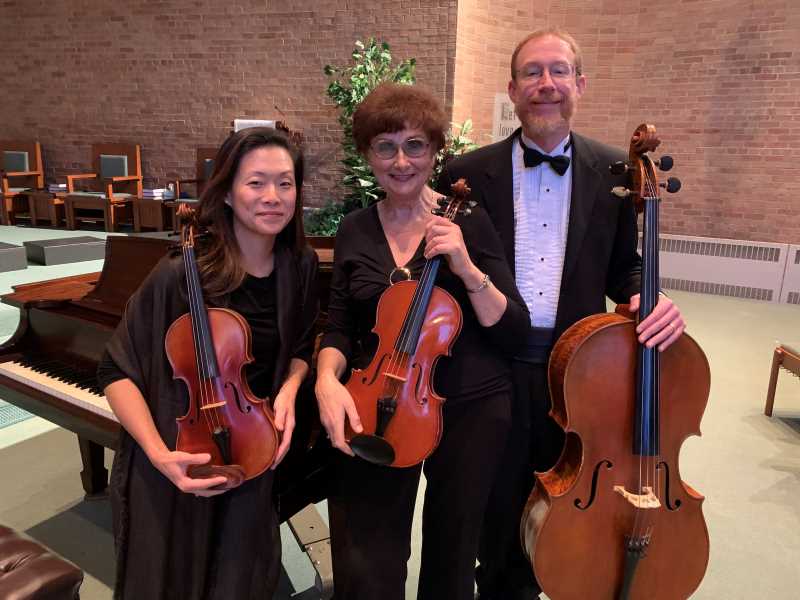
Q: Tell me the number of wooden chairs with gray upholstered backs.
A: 3